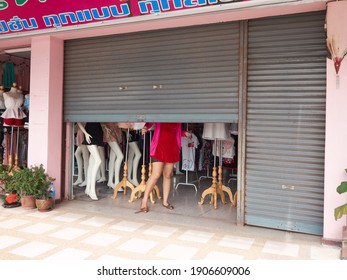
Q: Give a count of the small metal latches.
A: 3